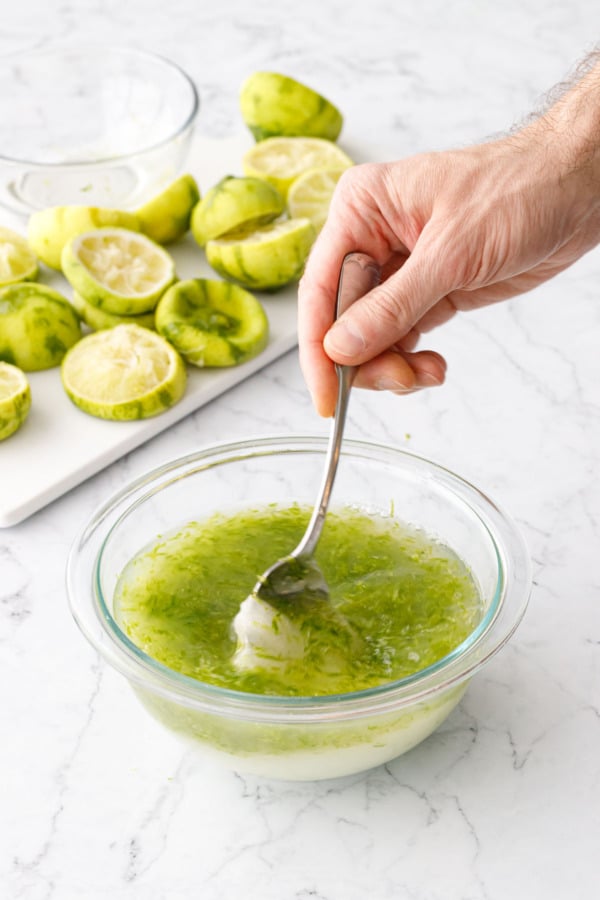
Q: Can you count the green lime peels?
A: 14